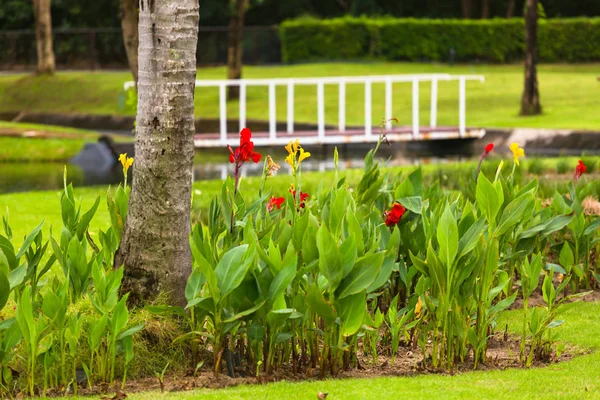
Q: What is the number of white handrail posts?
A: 11